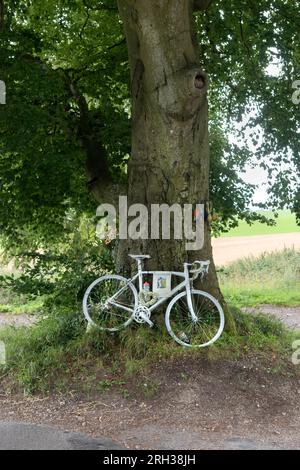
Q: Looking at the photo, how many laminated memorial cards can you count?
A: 1